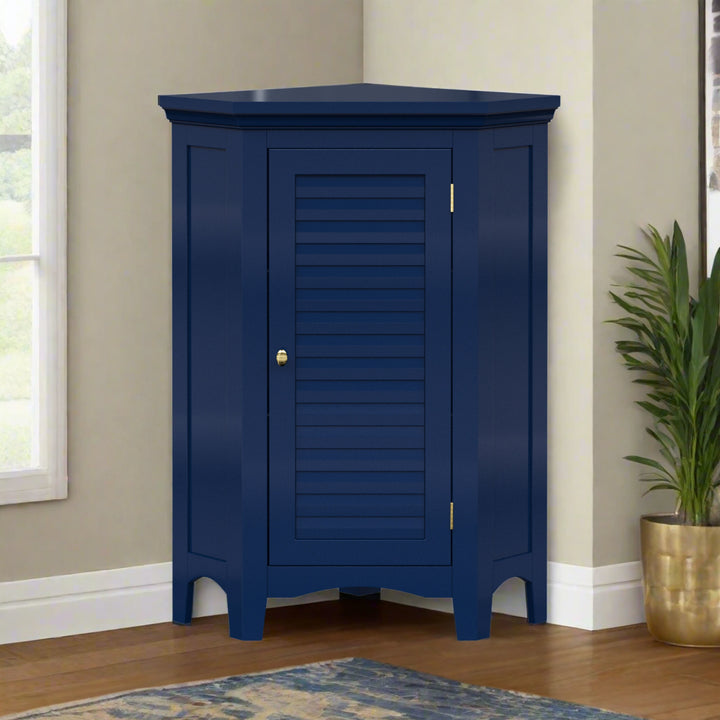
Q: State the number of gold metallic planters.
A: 1